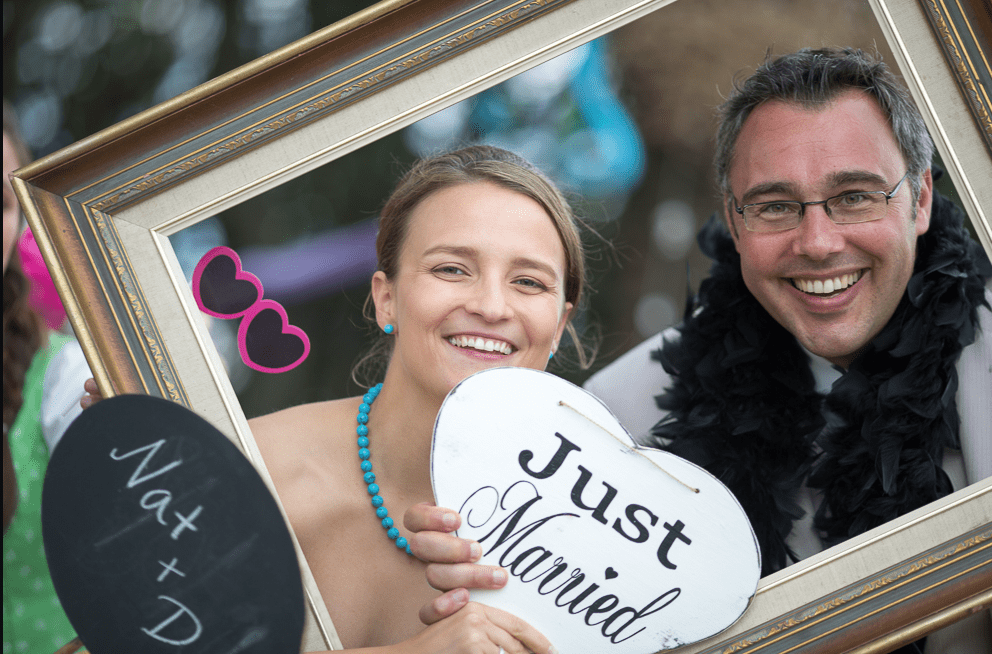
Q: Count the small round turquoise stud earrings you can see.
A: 2